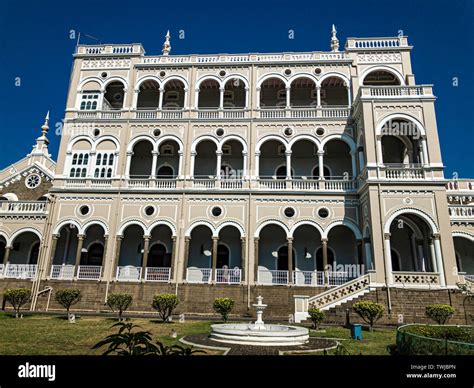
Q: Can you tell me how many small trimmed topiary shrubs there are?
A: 8